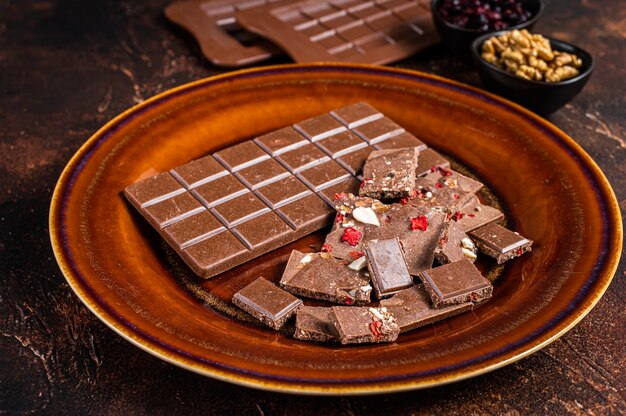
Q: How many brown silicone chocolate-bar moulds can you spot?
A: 2